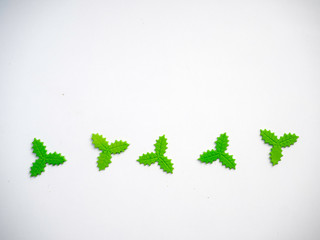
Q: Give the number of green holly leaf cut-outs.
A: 5